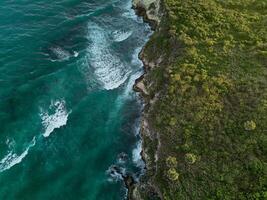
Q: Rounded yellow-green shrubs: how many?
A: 4